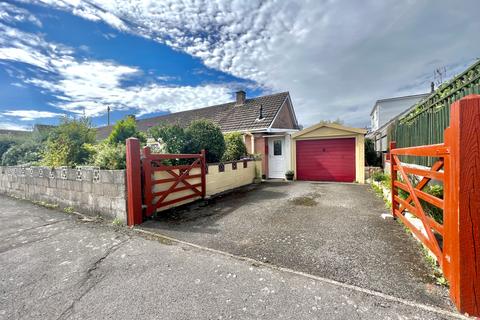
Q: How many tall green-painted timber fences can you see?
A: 1